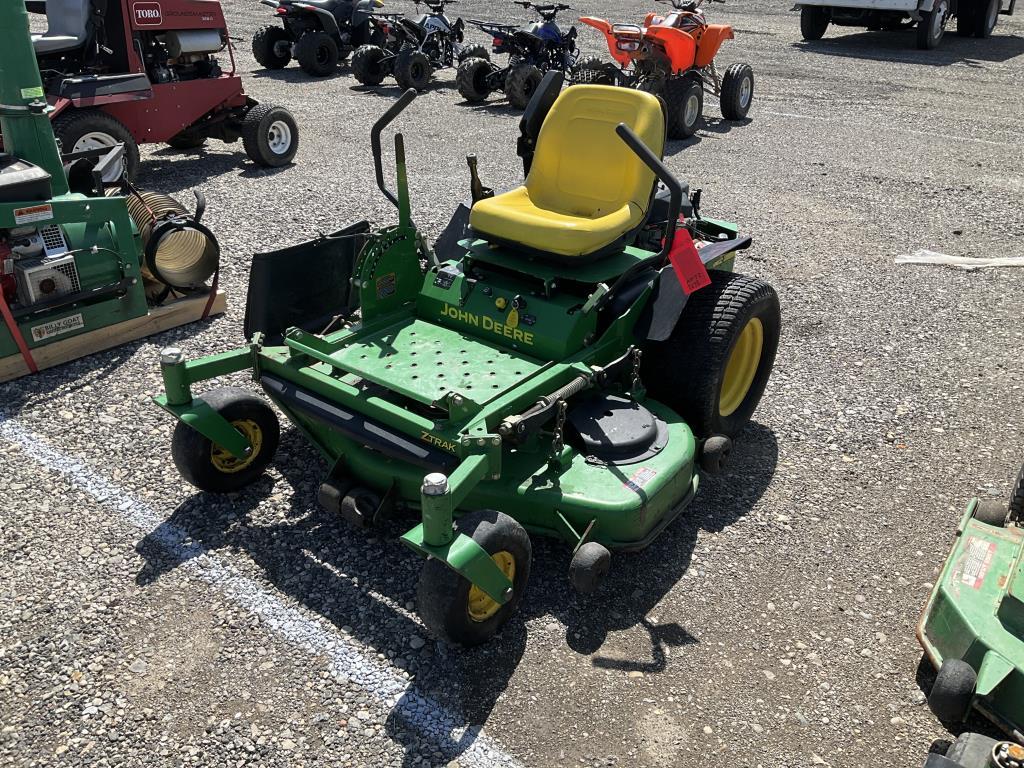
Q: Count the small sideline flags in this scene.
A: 0